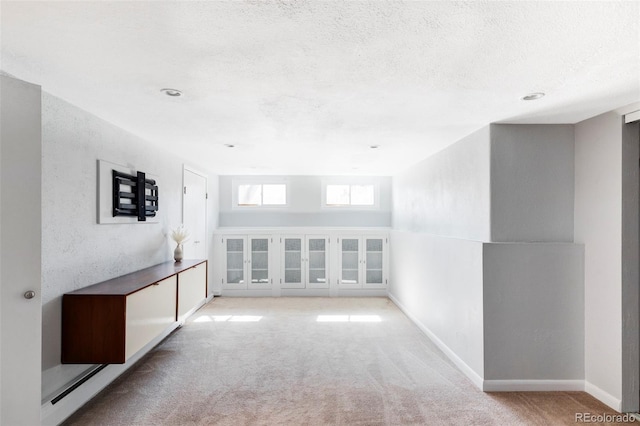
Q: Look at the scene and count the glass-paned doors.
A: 6